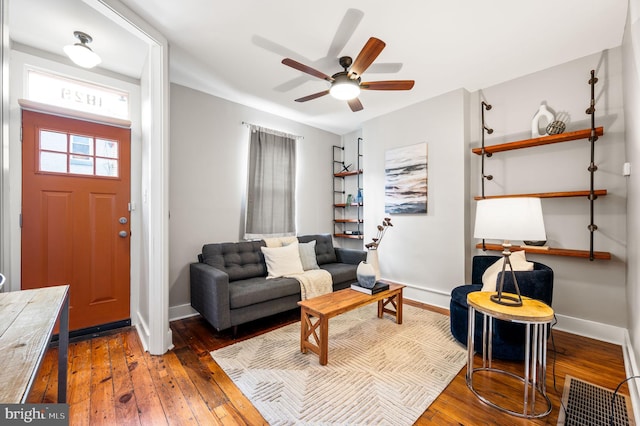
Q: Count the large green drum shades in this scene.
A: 0